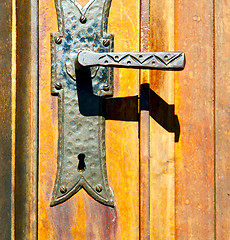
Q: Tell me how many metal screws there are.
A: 7